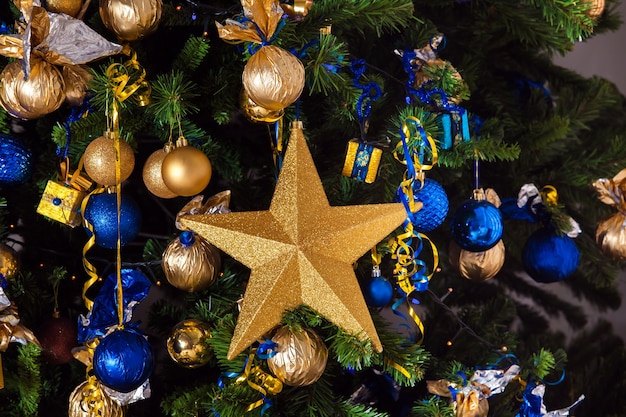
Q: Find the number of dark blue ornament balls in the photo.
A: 7